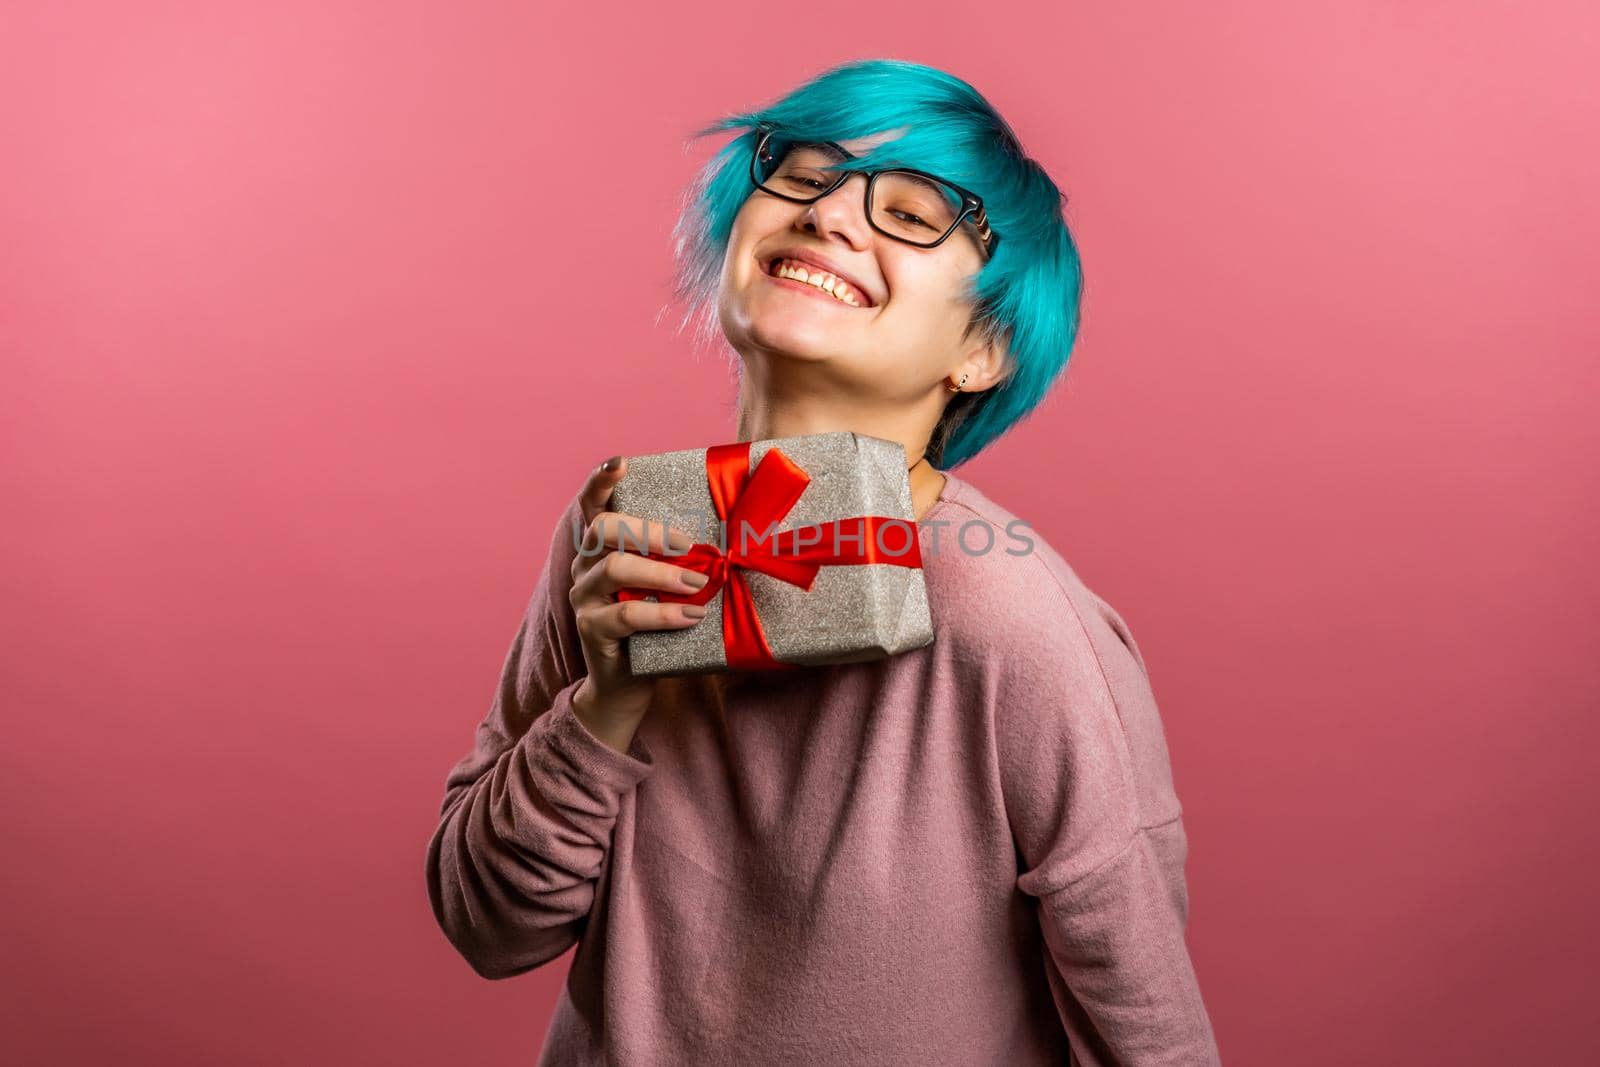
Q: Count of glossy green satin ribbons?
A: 0